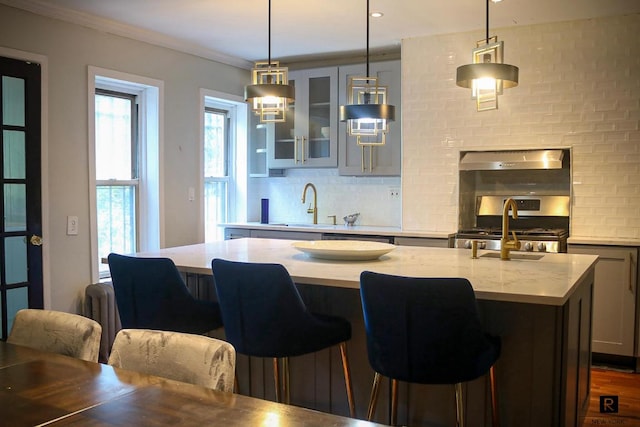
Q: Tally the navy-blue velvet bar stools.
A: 3